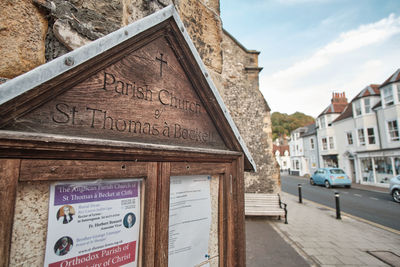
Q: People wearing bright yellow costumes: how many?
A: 0